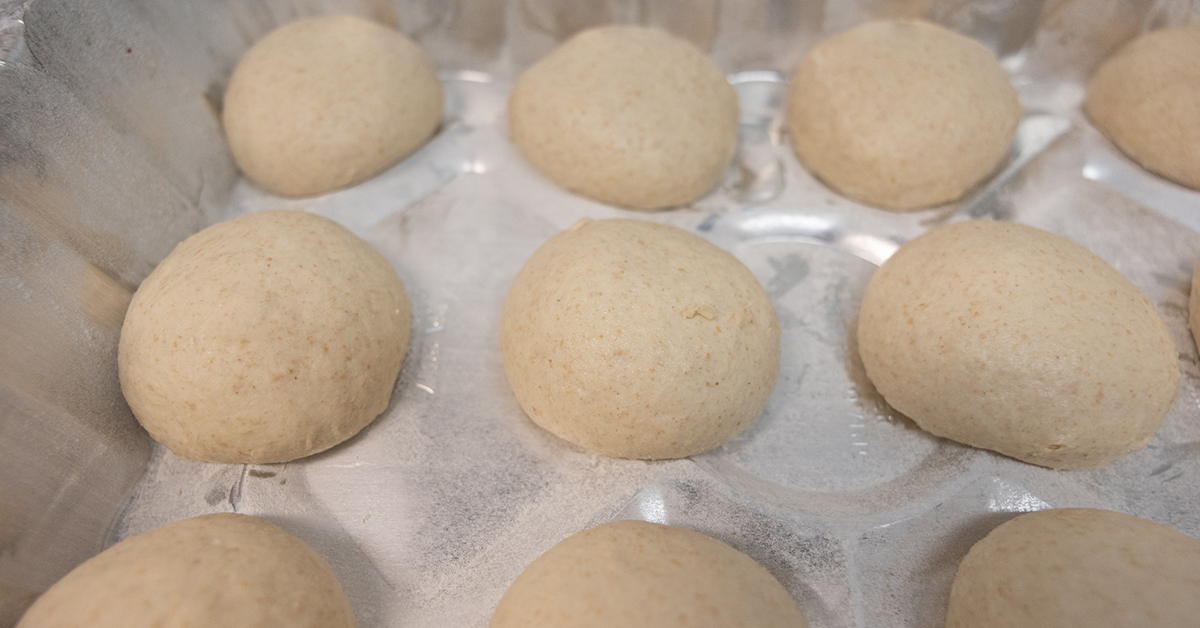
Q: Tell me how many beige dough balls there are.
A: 11